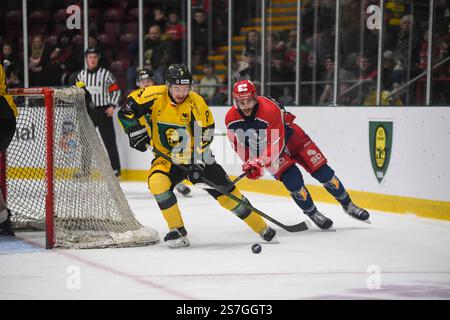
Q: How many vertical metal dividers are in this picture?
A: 10